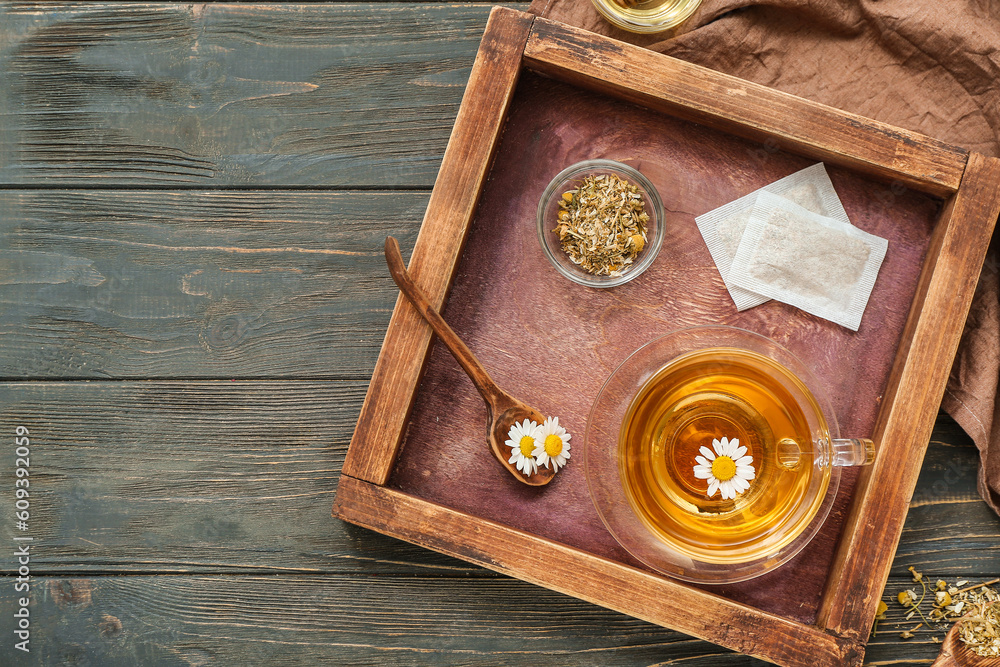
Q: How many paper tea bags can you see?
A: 2